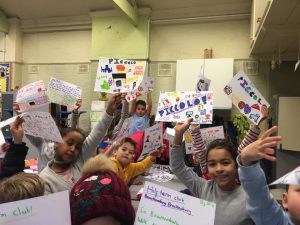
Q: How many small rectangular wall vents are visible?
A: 4